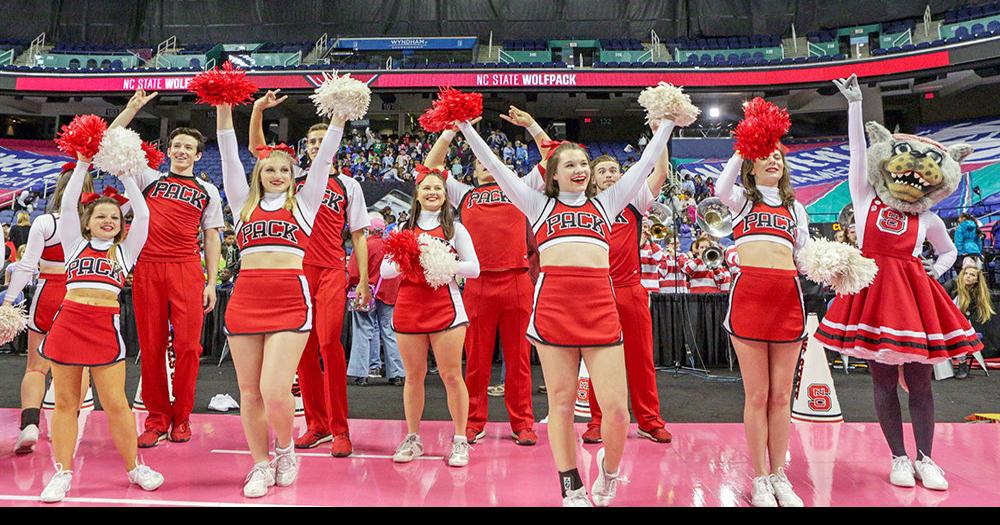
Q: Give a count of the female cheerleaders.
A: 6